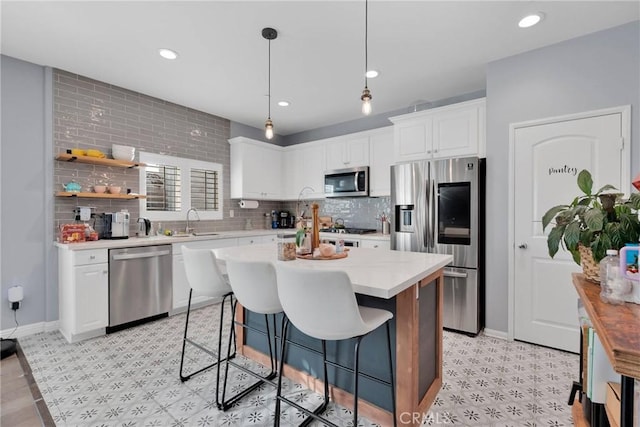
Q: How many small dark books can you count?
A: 0